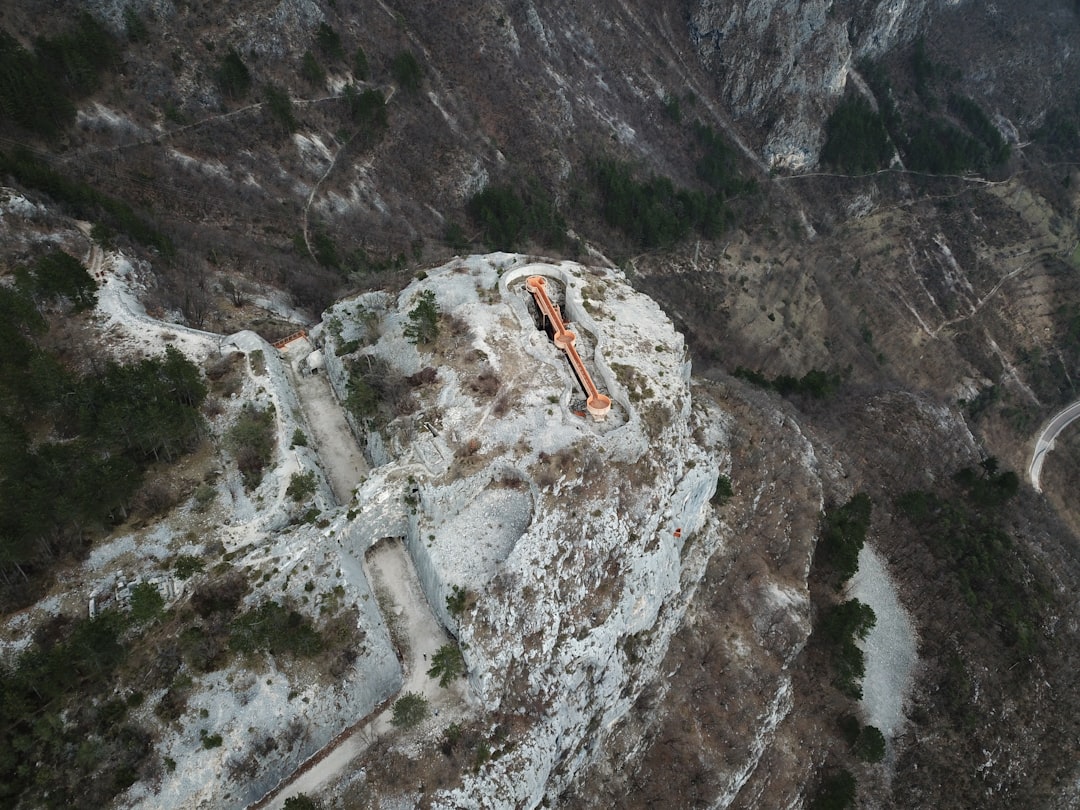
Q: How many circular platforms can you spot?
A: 3